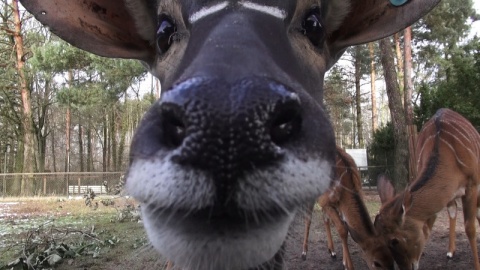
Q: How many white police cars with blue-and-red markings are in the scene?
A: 0